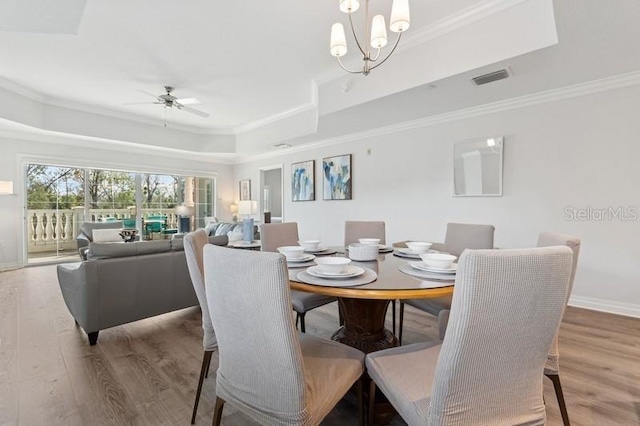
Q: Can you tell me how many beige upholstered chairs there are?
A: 7